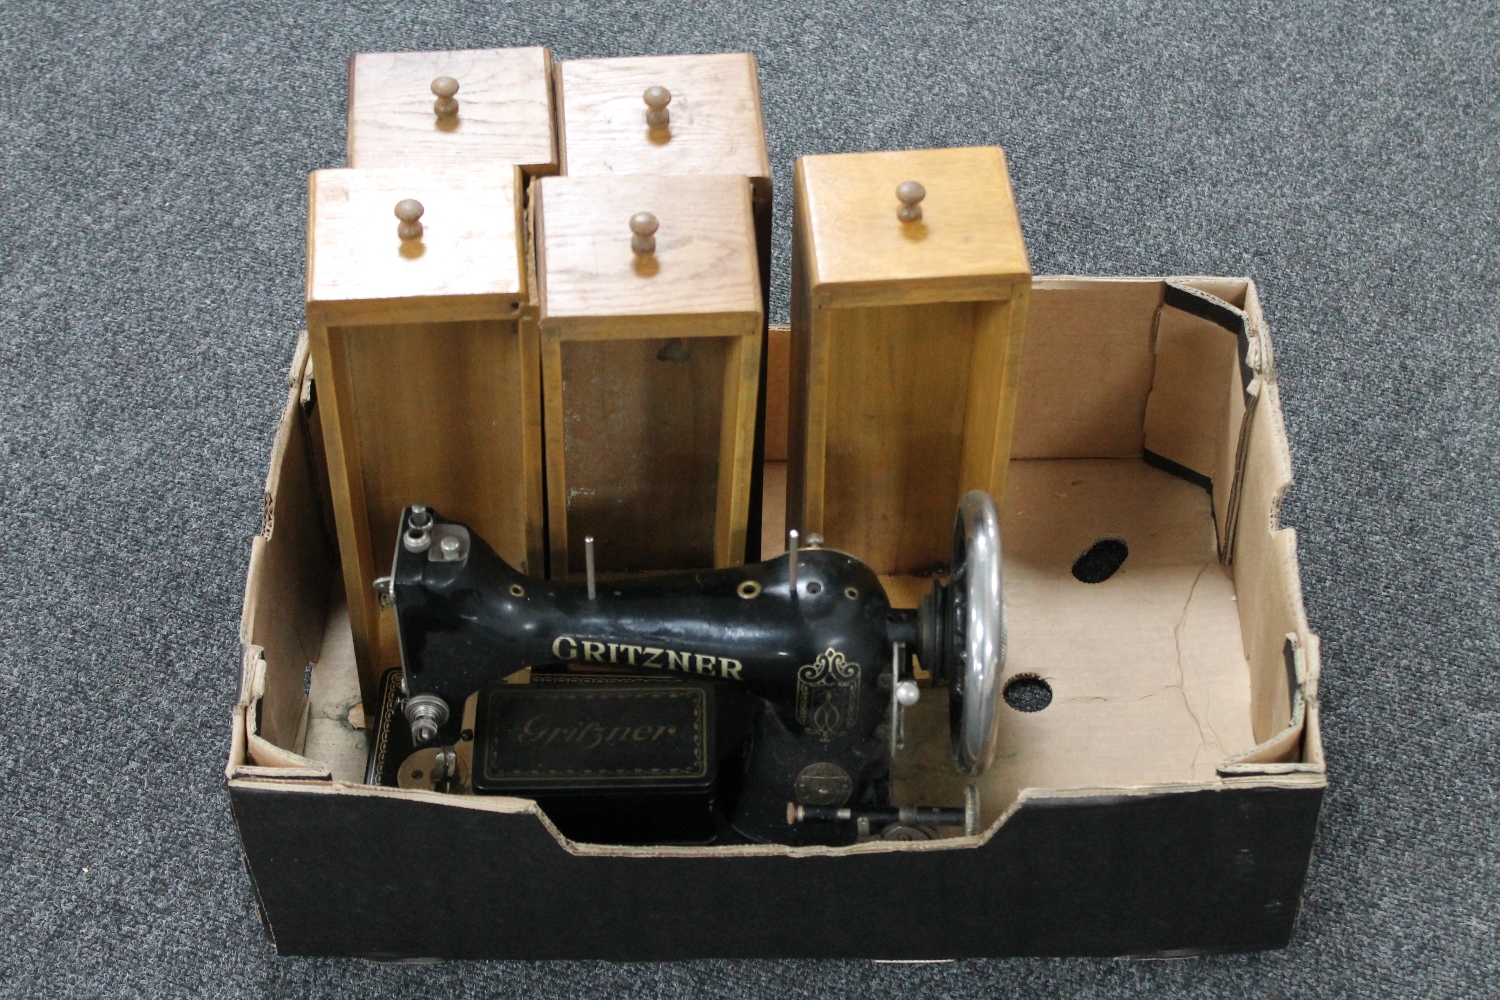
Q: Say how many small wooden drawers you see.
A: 5